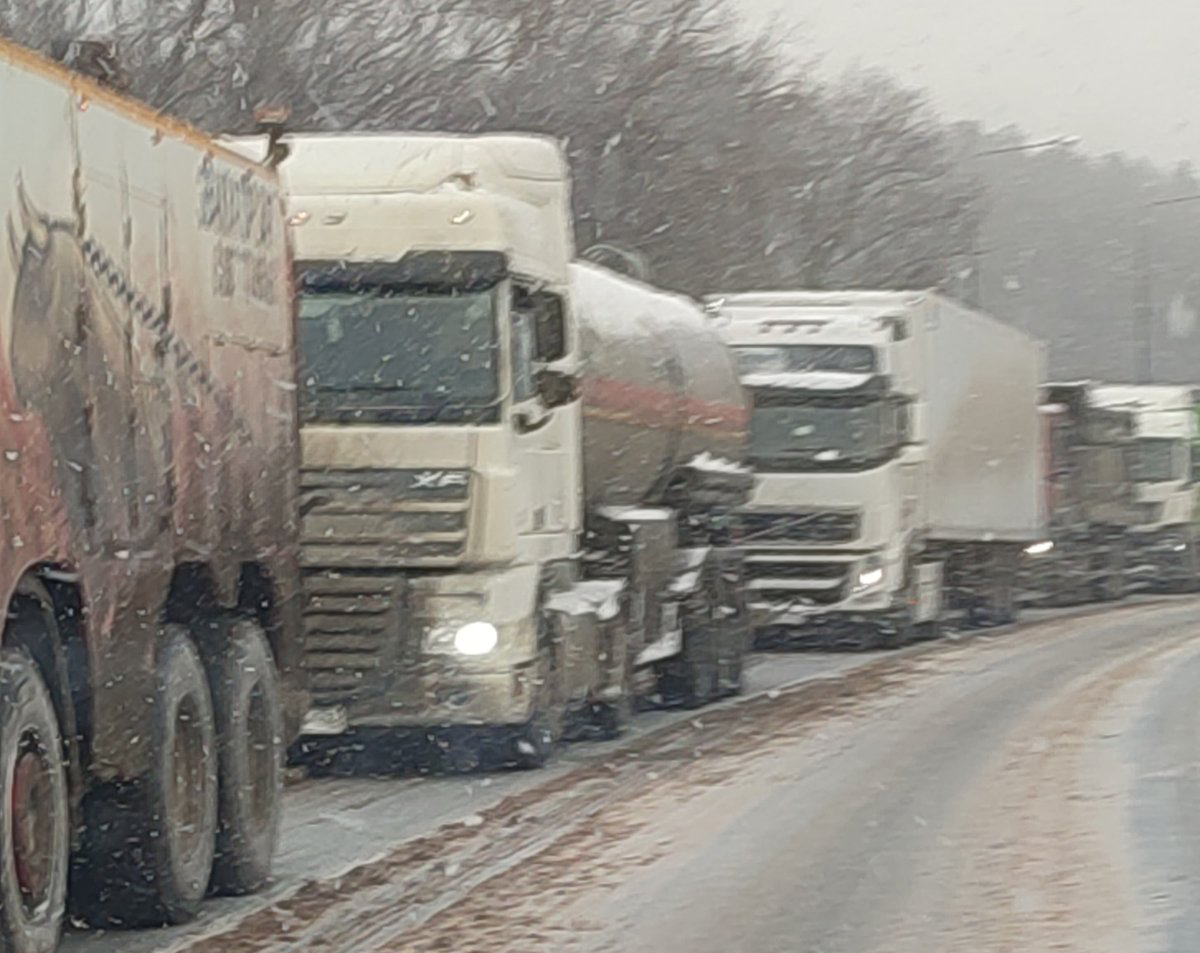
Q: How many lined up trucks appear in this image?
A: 5